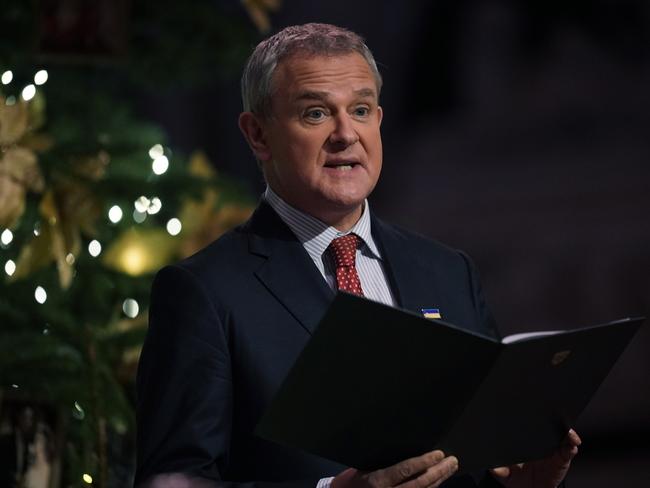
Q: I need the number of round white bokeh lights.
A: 14